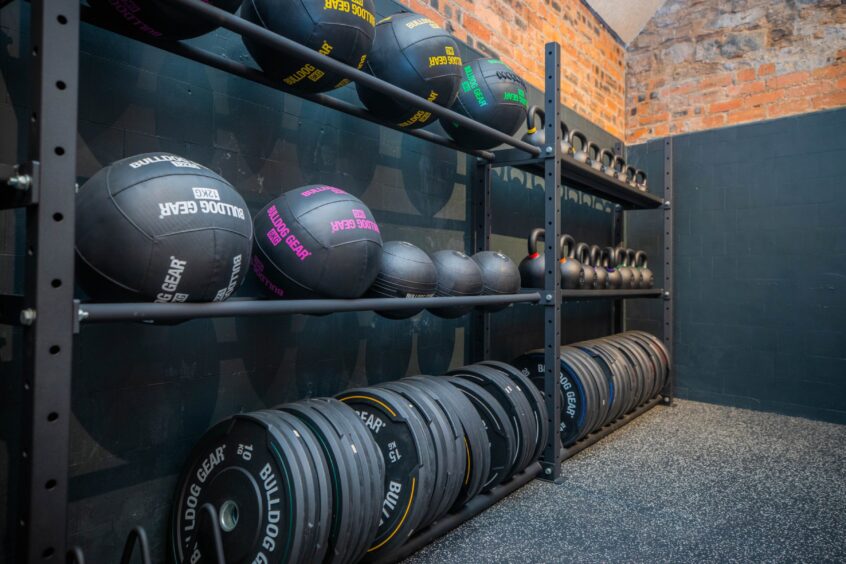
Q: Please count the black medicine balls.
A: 9